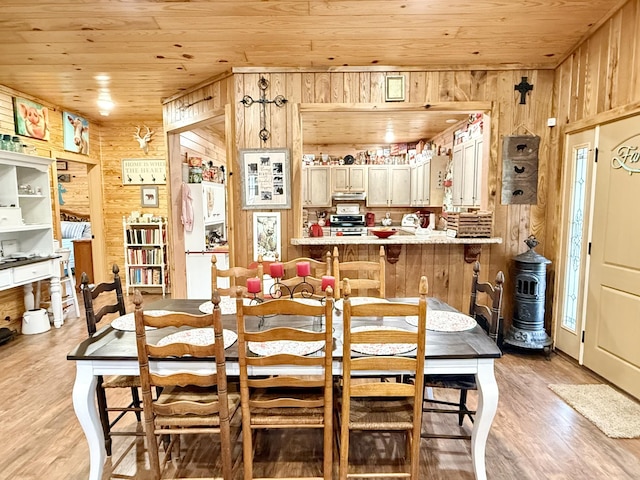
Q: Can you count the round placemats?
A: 8